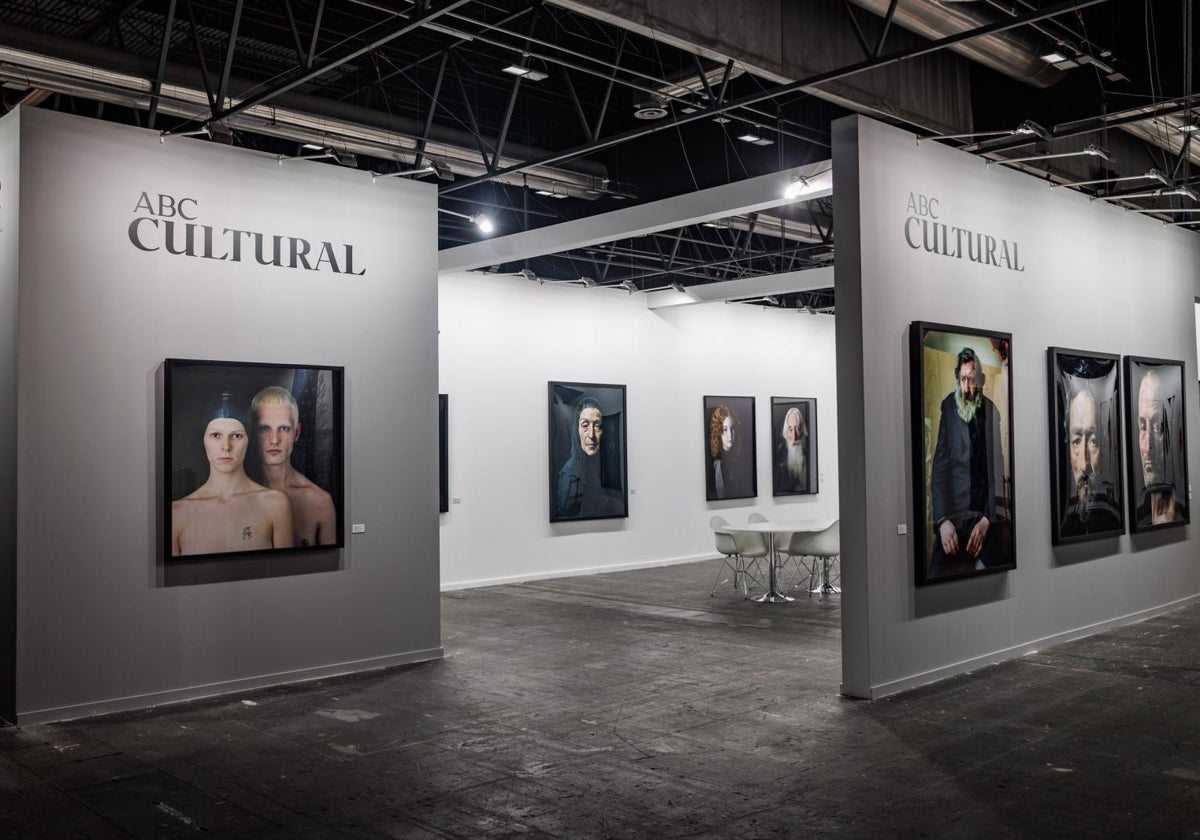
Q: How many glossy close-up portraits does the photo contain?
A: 2